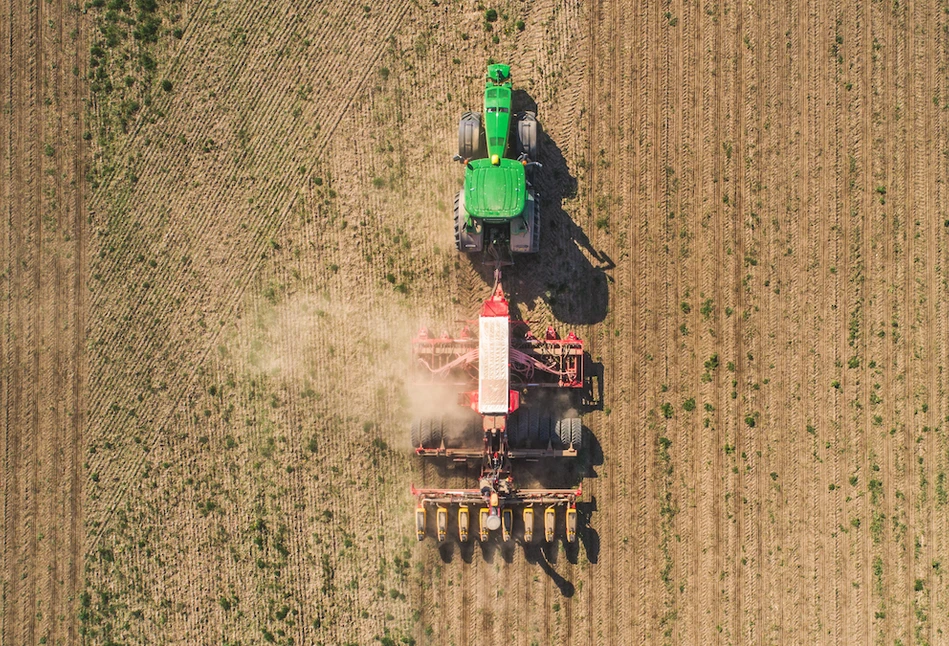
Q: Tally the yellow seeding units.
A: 8